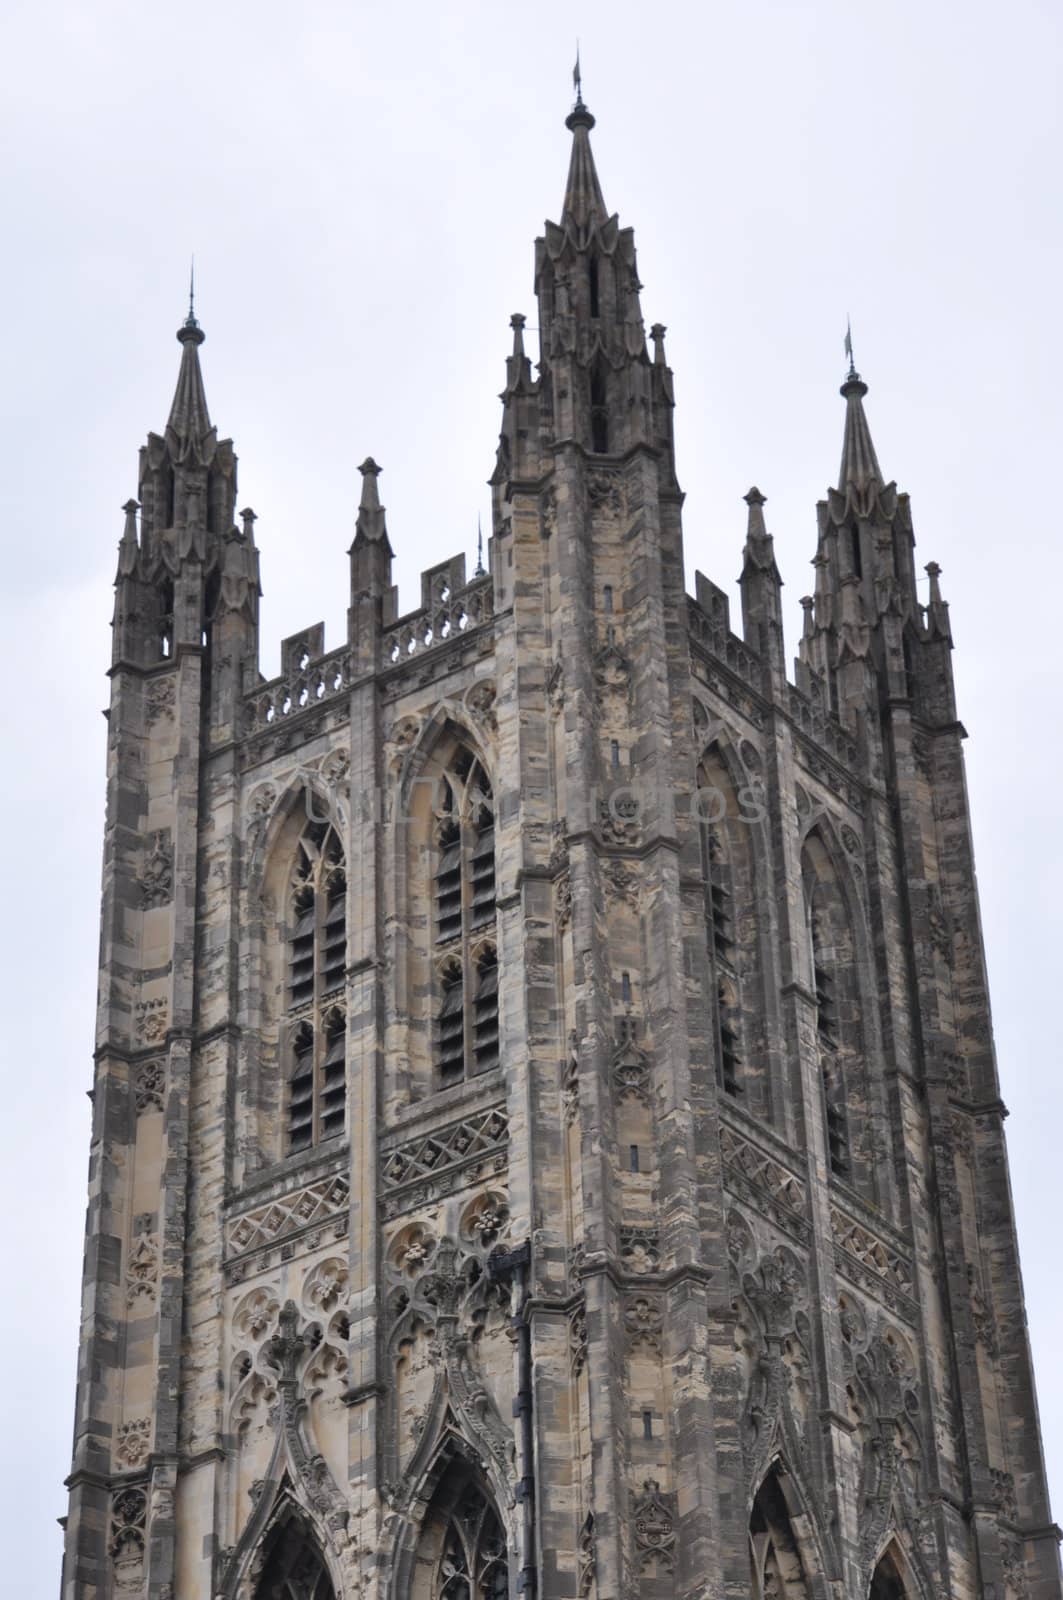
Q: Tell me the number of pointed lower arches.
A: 4